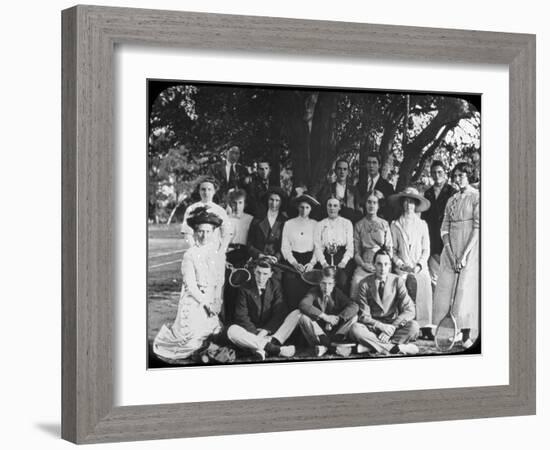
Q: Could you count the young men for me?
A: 8